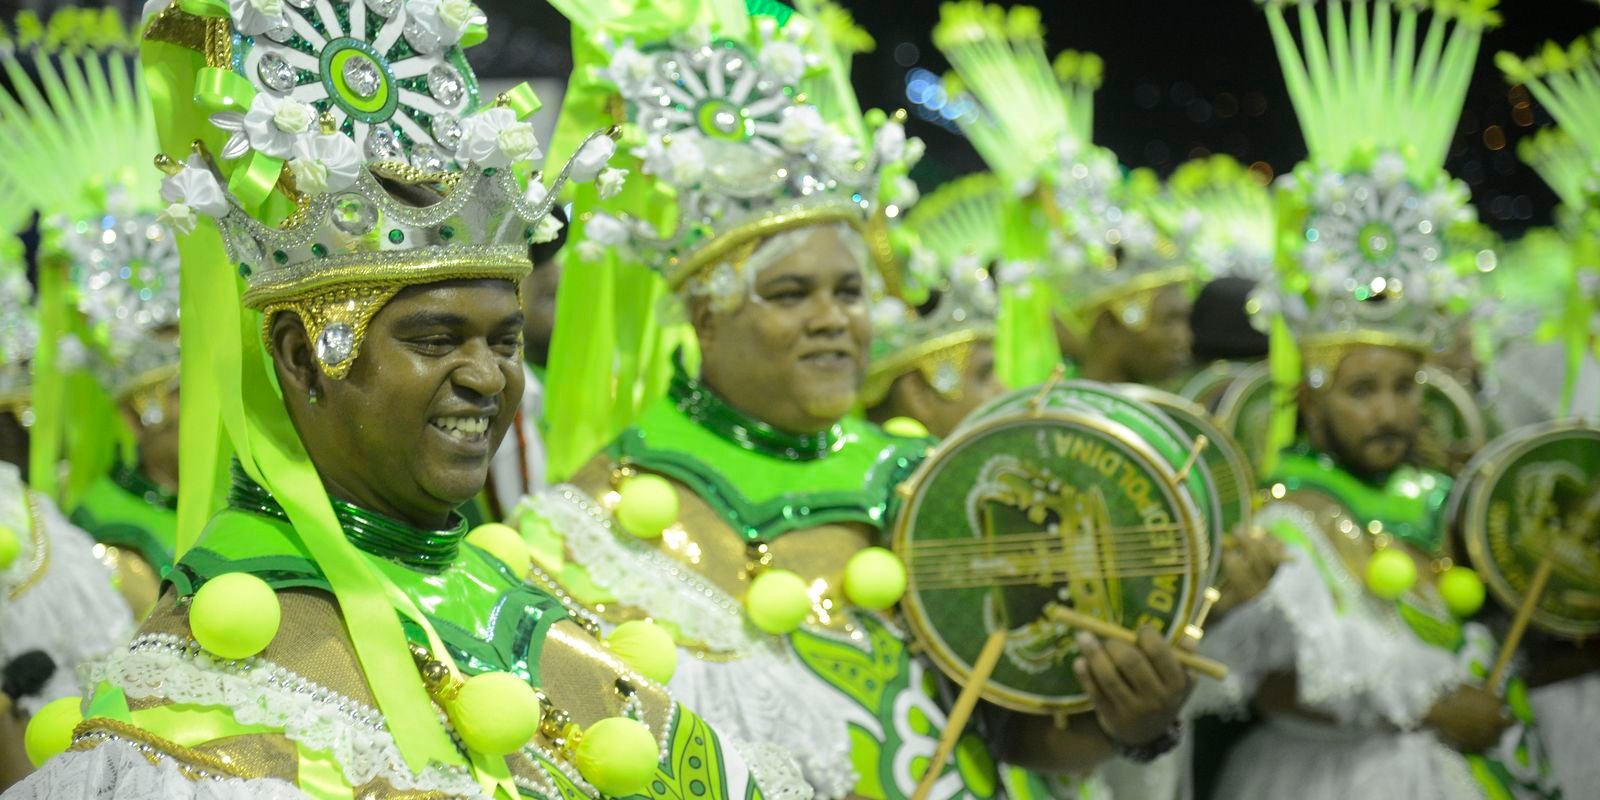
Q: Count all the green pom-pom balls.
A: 13